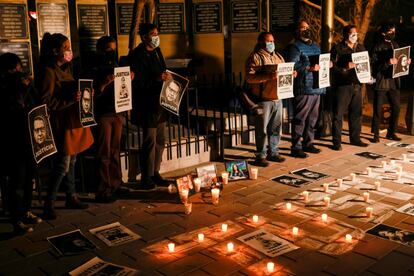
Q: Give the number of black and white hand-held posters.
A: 8